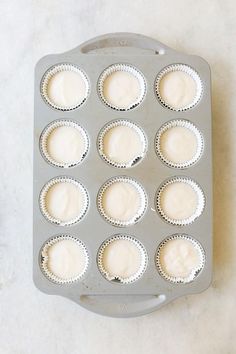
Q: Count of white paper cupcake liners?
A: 12